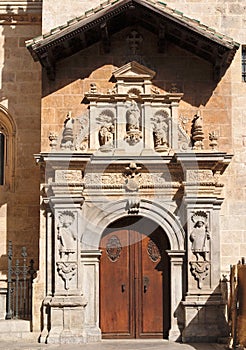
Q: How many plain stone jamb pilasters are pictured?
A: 2